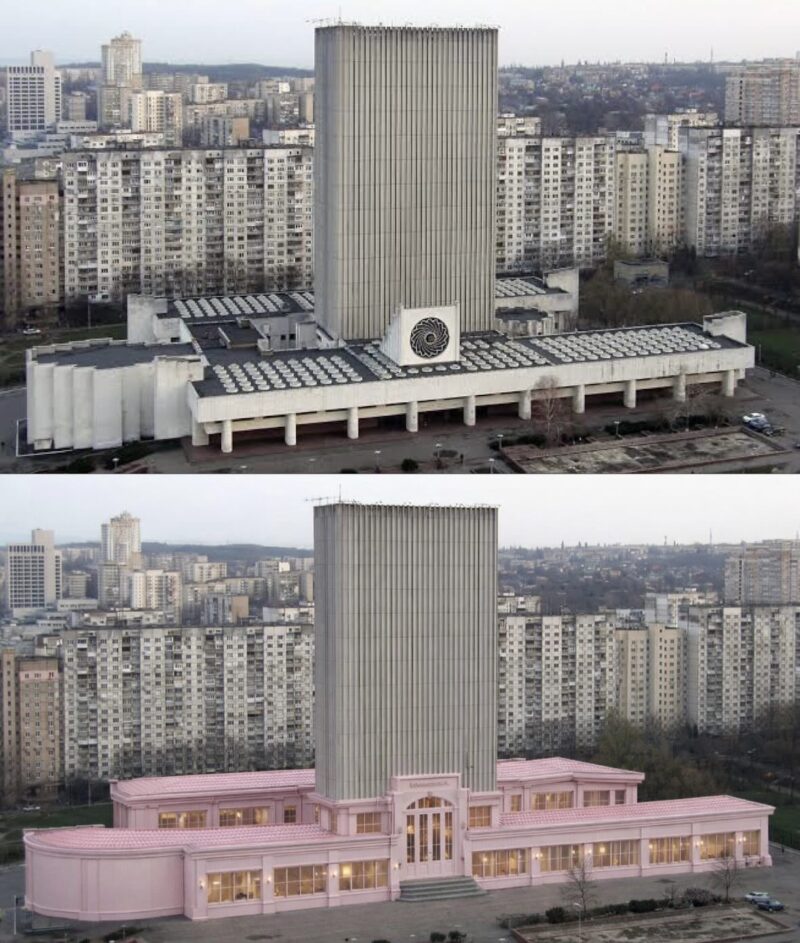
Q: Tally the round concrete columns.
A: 10